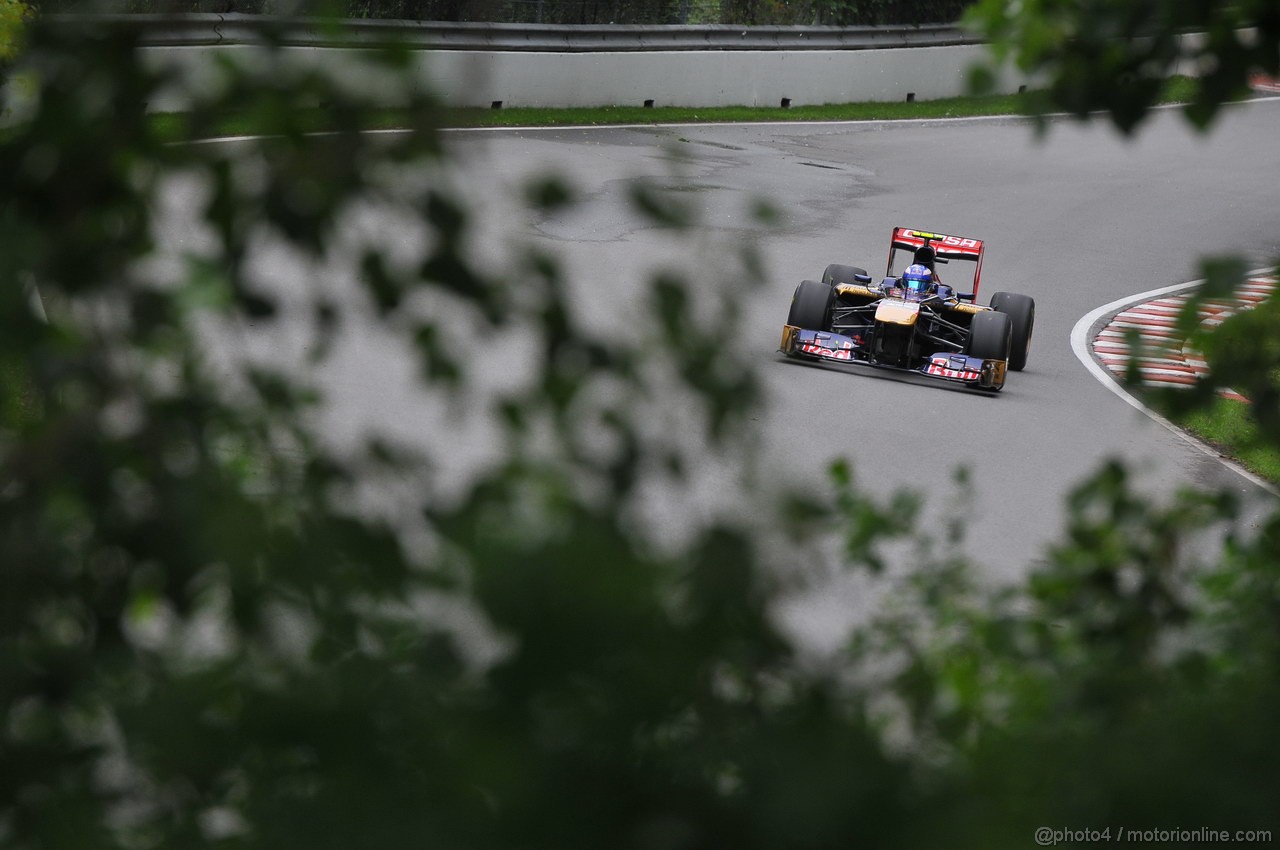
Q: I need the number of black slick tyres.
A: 4